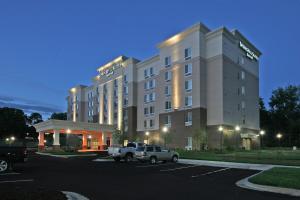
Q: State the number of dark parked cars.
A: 1